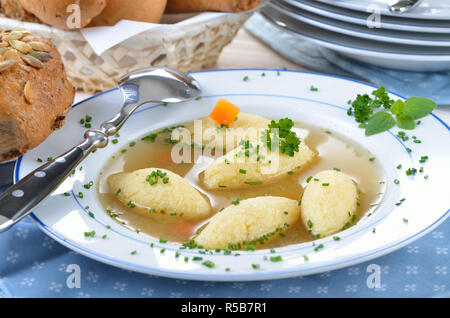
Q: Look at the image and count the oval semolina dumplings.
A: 5